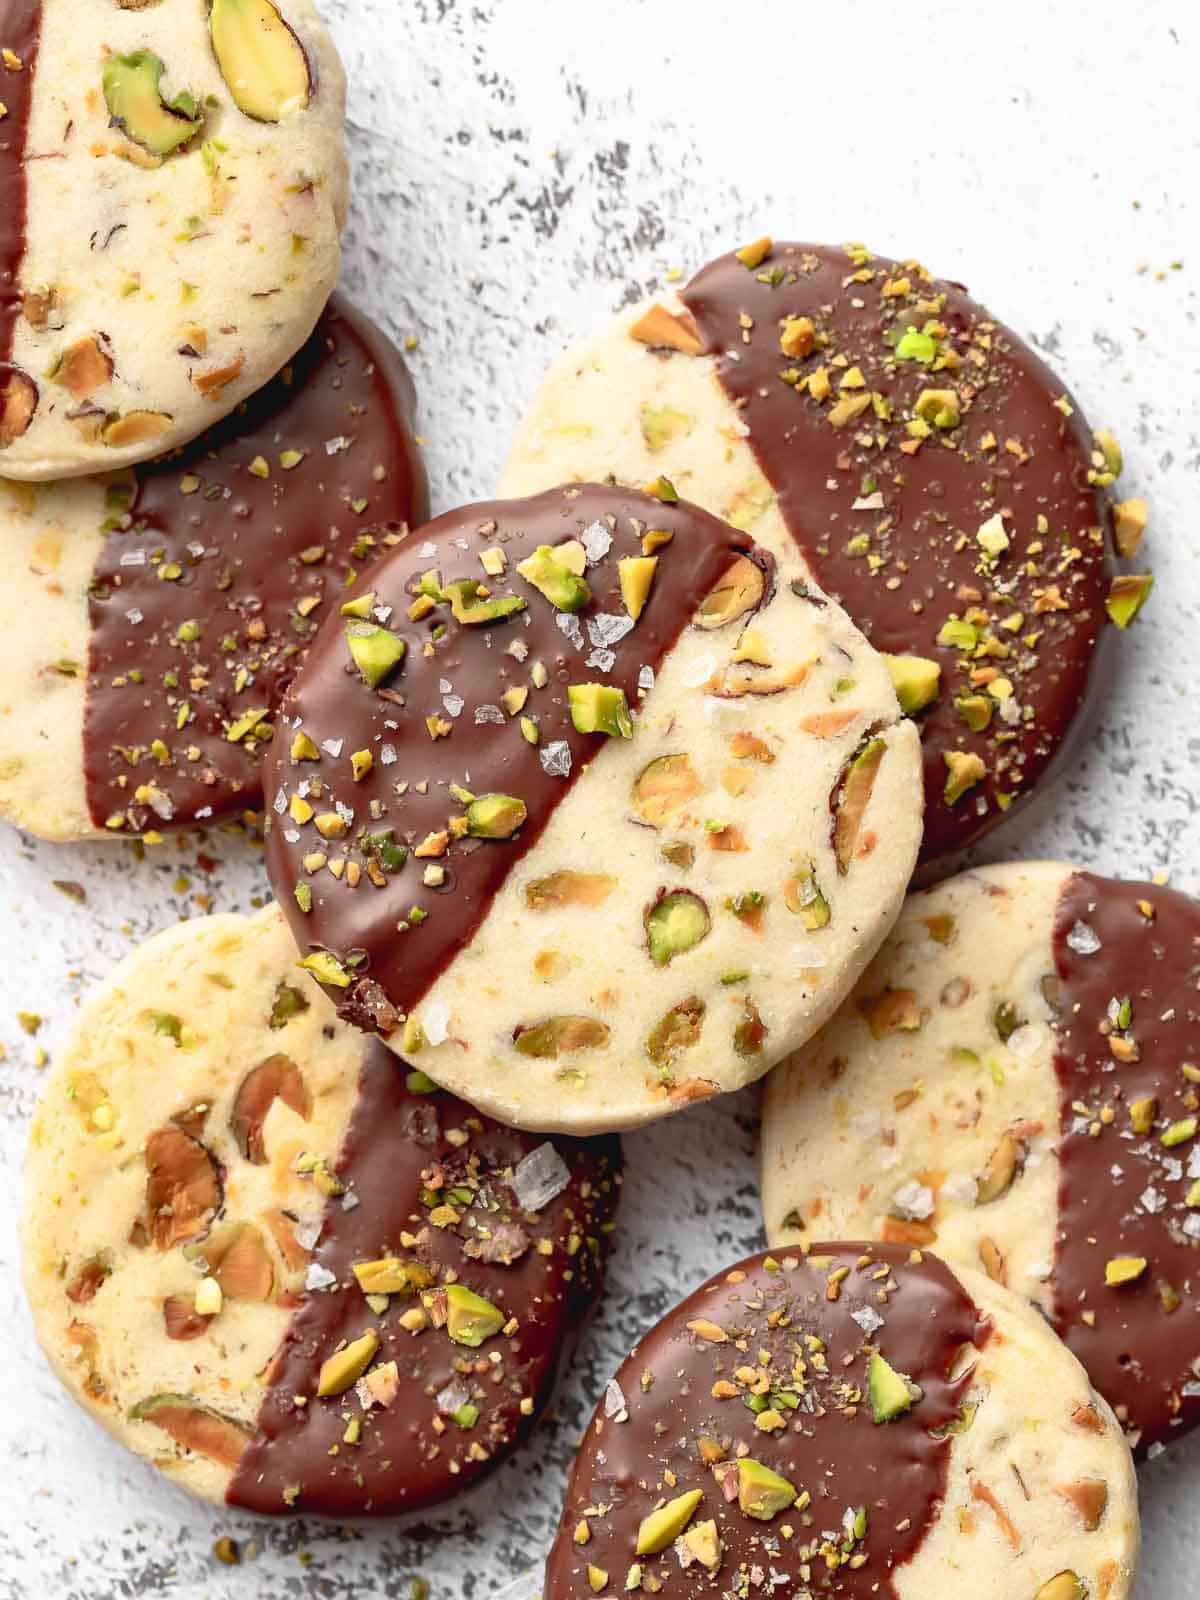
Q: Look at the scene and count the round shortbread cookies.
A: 7